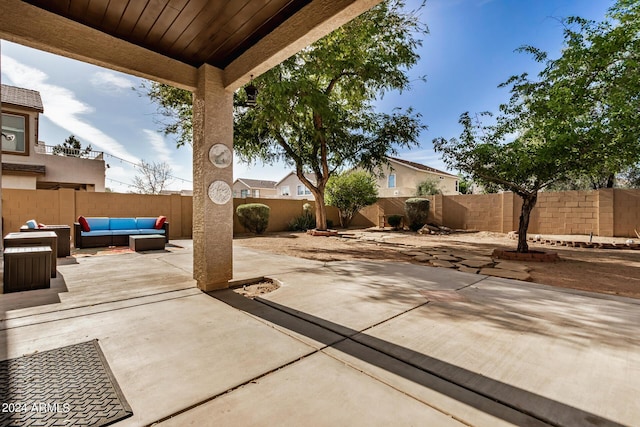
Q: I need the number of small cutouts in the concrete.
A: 1